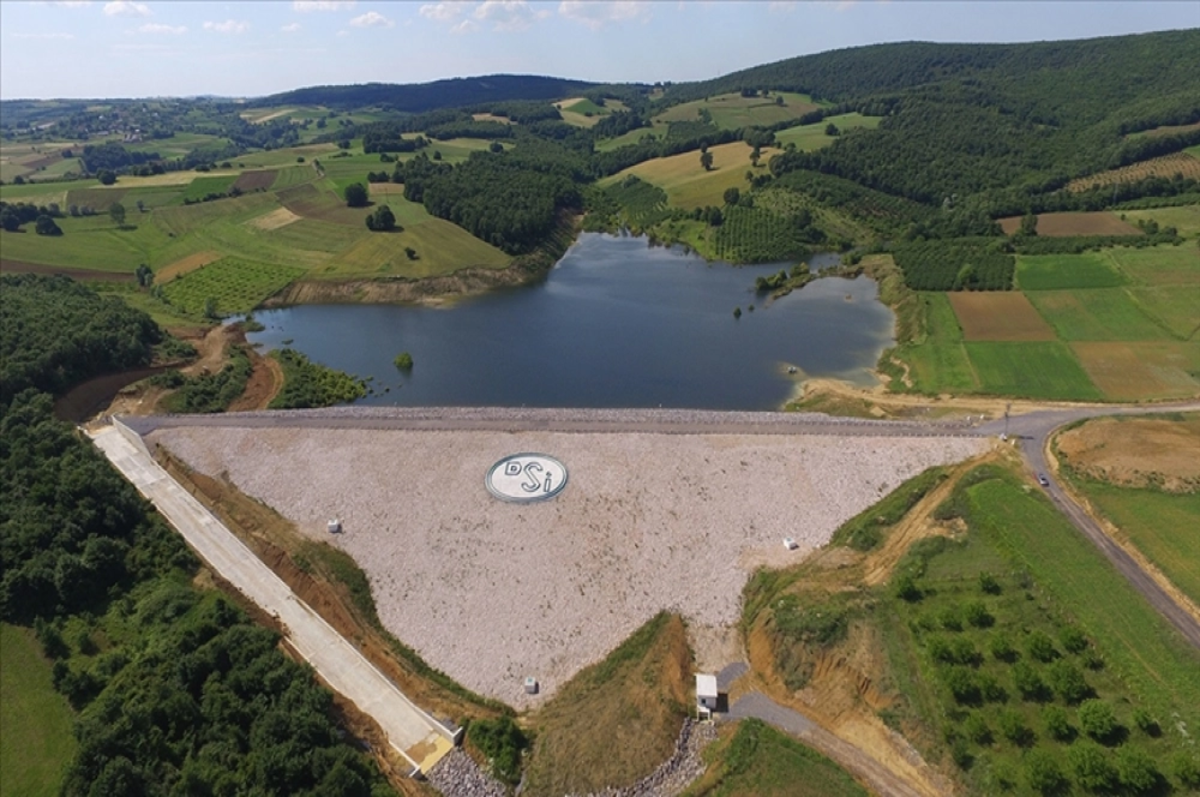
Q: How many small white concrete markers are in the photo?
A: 3